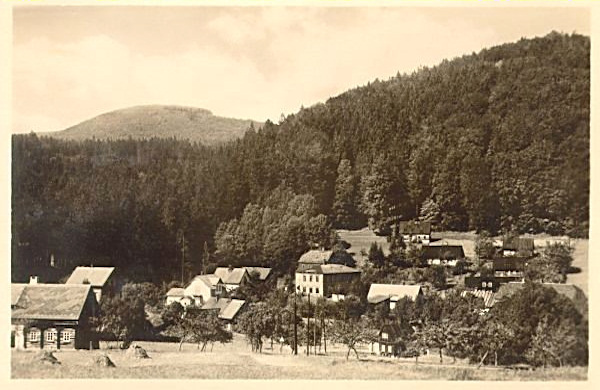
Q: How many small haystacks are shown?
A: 3